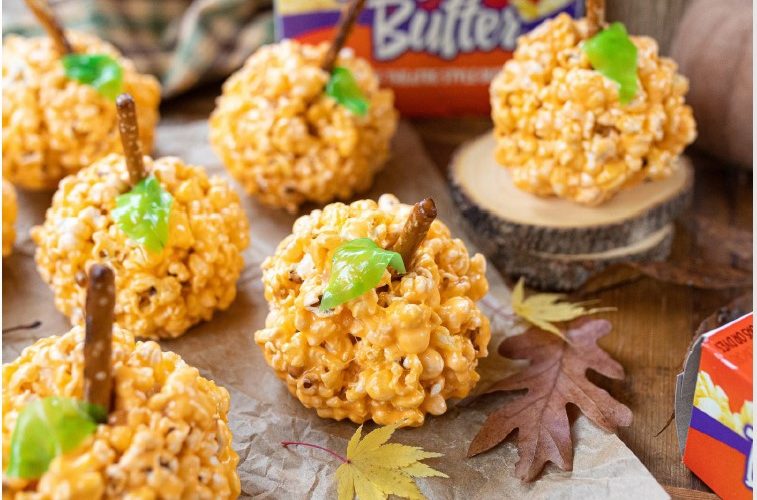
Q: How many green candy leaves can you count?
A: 6